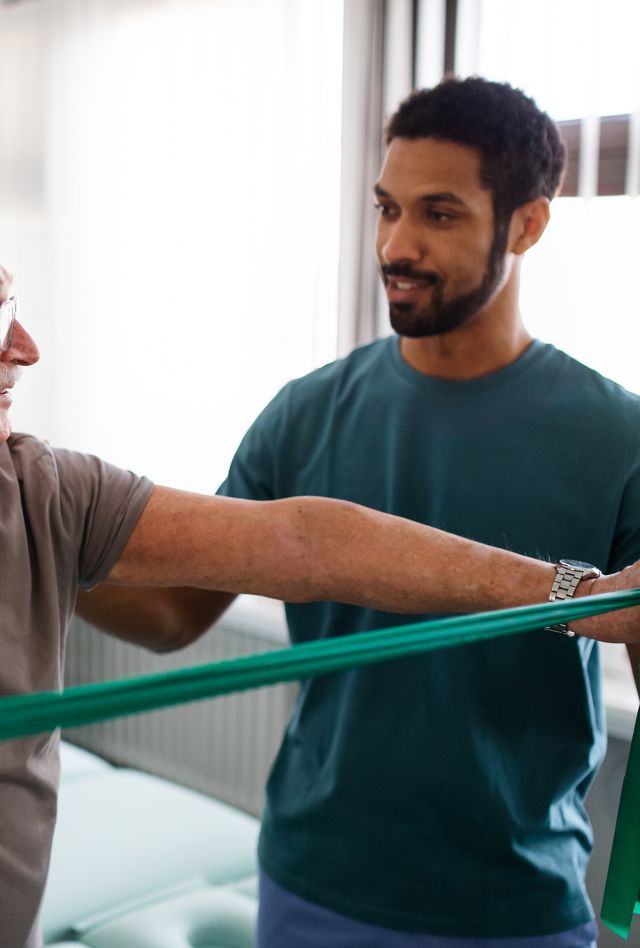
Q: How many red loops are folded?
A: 0